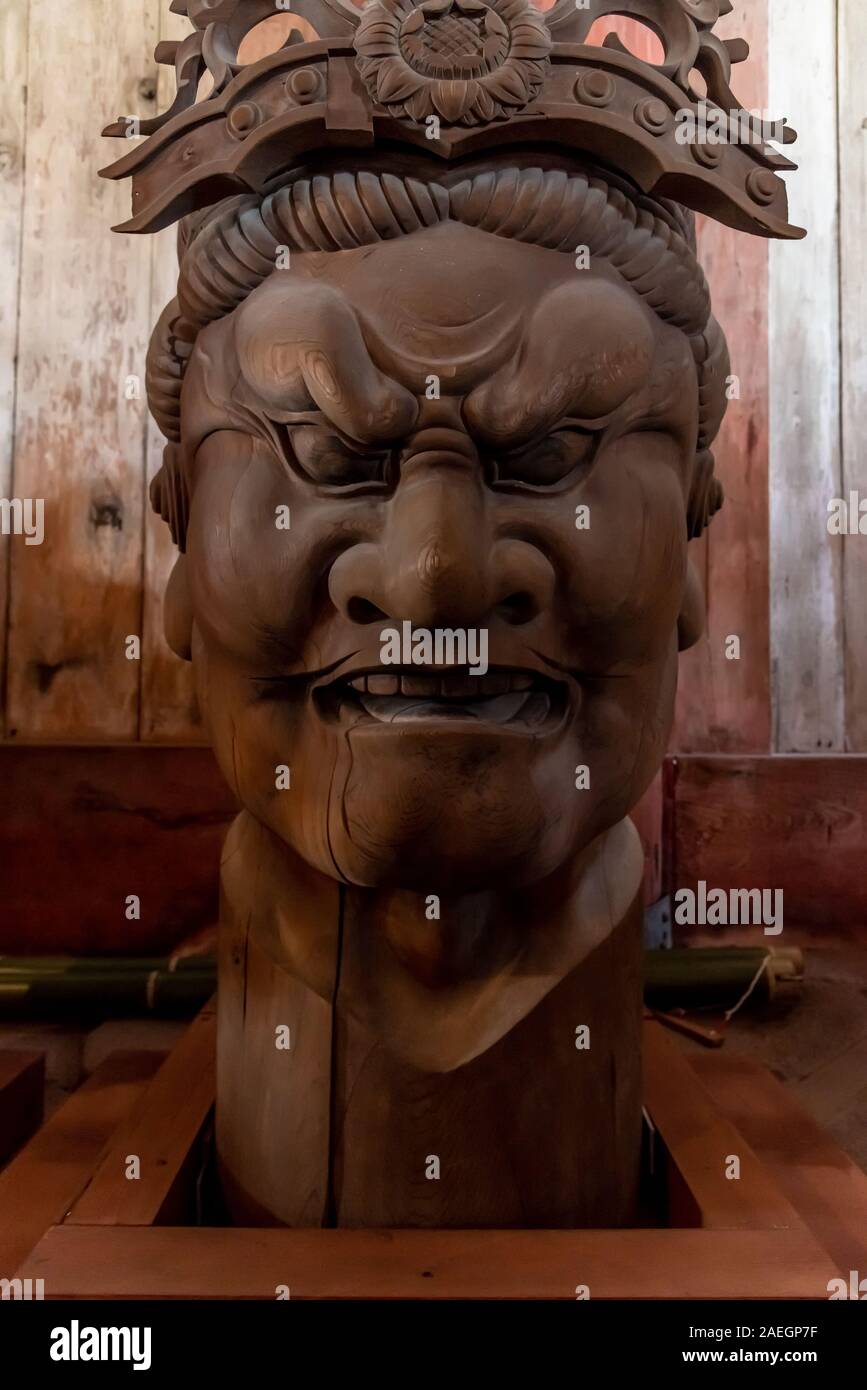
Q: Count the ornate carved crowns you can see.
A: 1